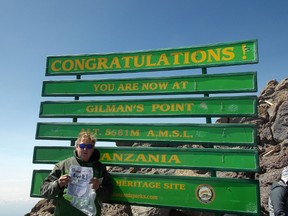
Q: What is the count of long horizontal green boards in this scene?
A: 6